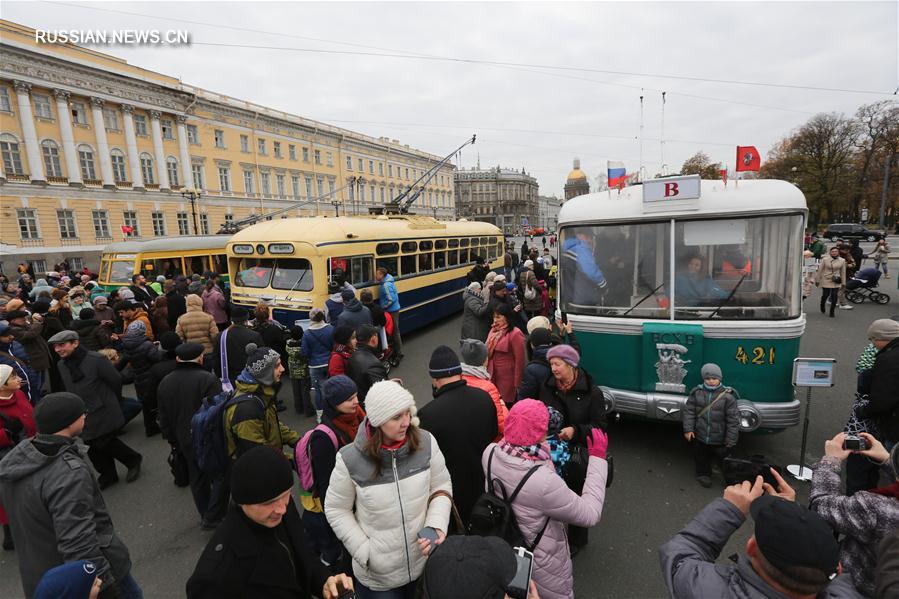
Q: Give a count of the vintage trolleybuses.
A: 3